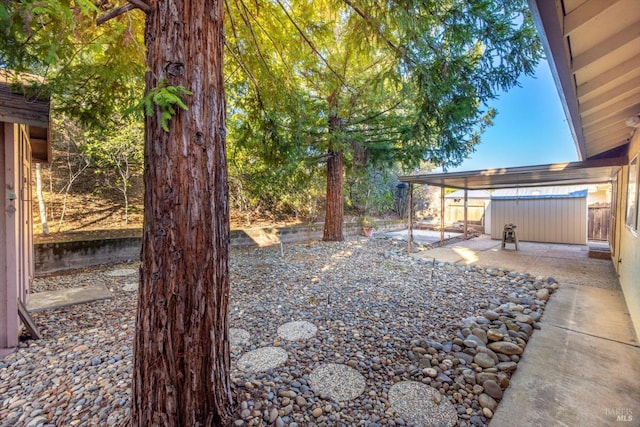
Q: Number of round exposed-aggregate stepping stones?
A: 7